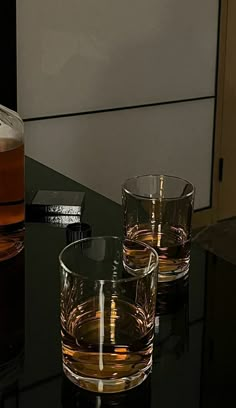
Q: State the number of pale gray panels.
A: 2